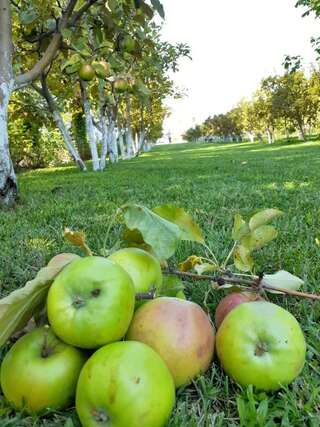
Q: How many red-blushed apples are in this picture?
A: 2